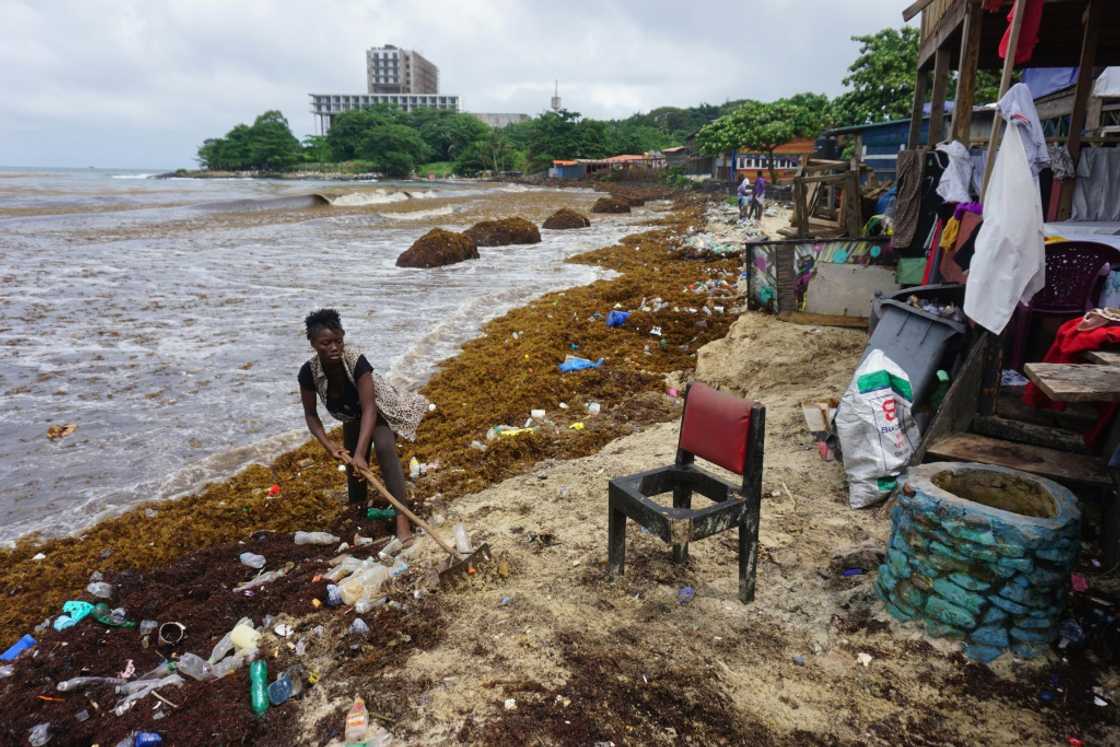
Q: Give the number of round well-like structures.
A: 1